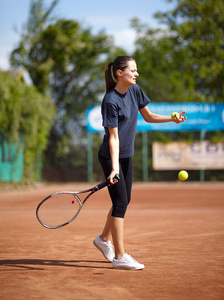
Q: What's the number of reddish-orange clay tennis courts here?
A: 1